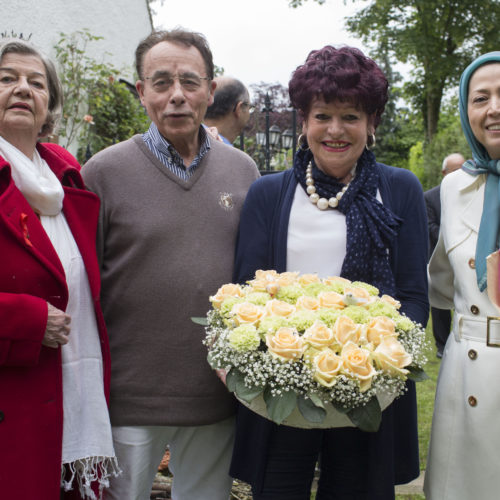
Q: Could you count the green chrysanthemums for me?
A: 13